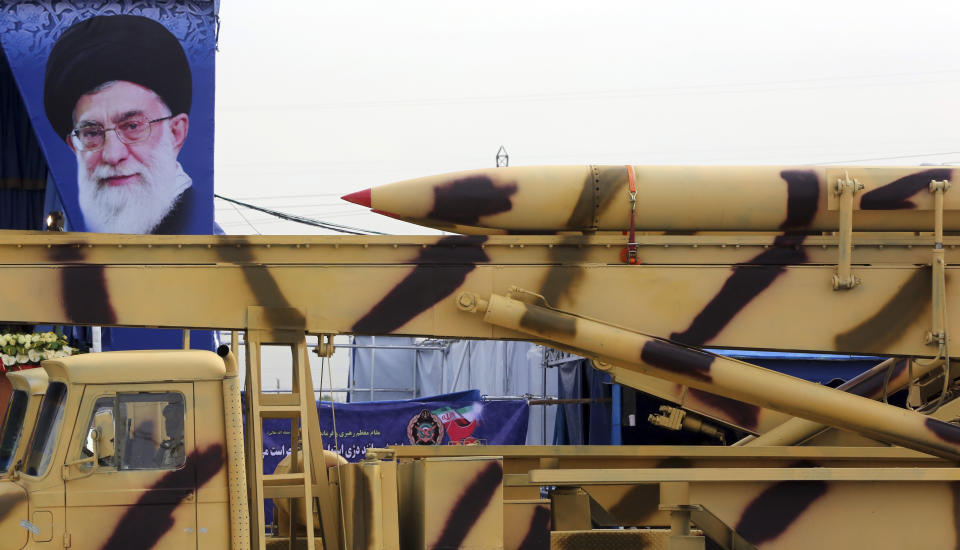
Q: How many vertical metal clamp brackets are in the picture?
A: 2